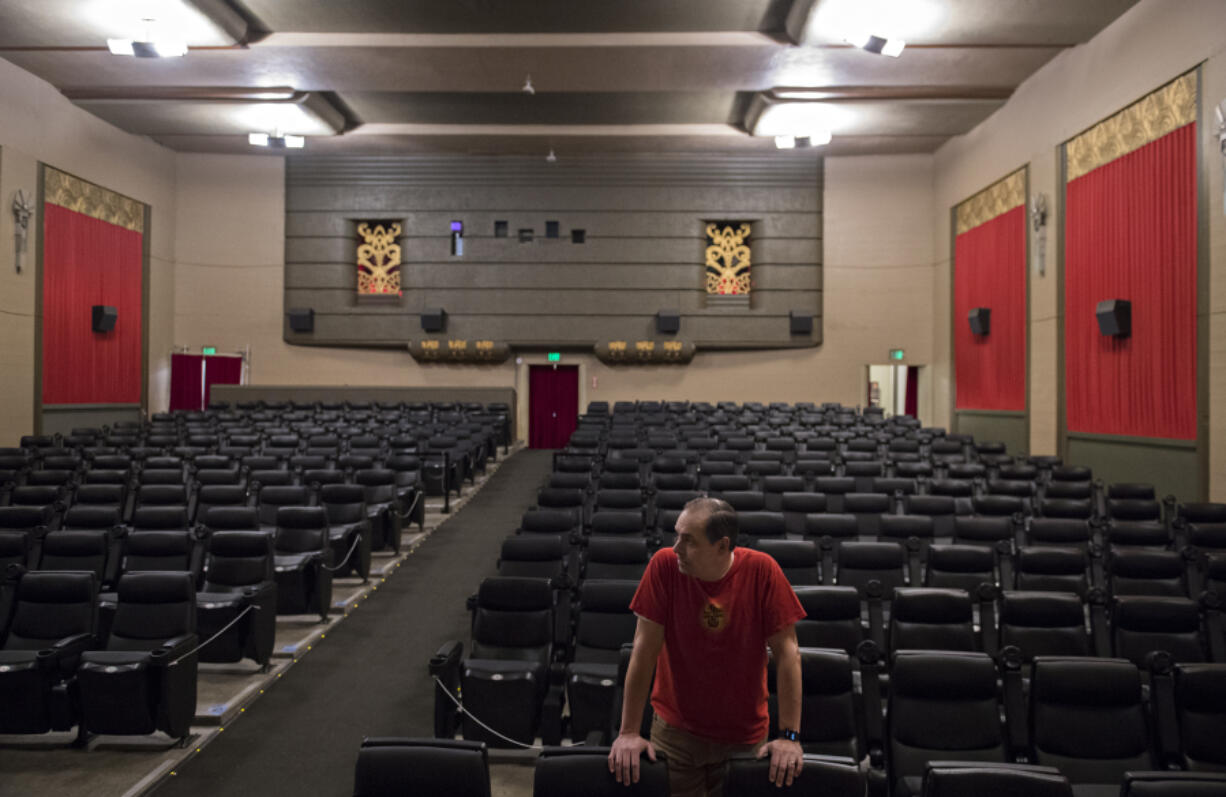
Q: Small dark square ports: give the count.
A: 4